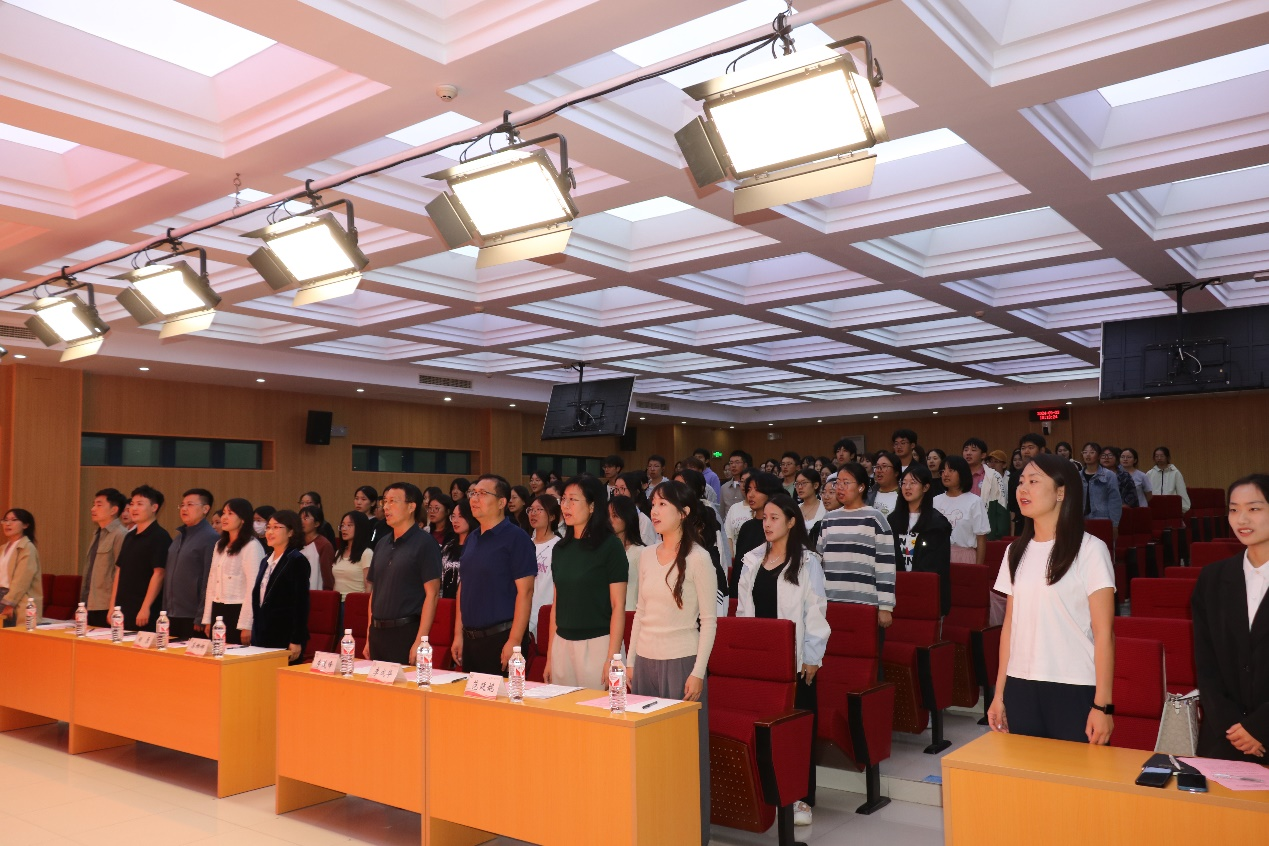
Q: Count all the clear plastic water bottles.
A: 9